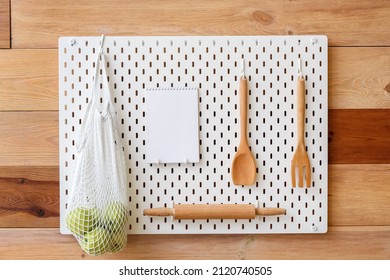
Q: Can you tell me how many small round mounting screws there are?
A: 3